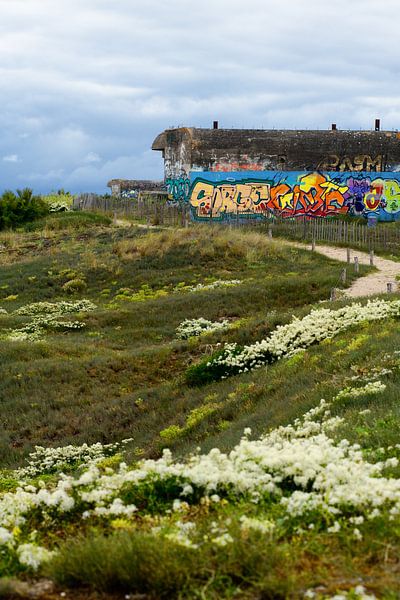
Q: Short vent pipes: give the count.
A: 3